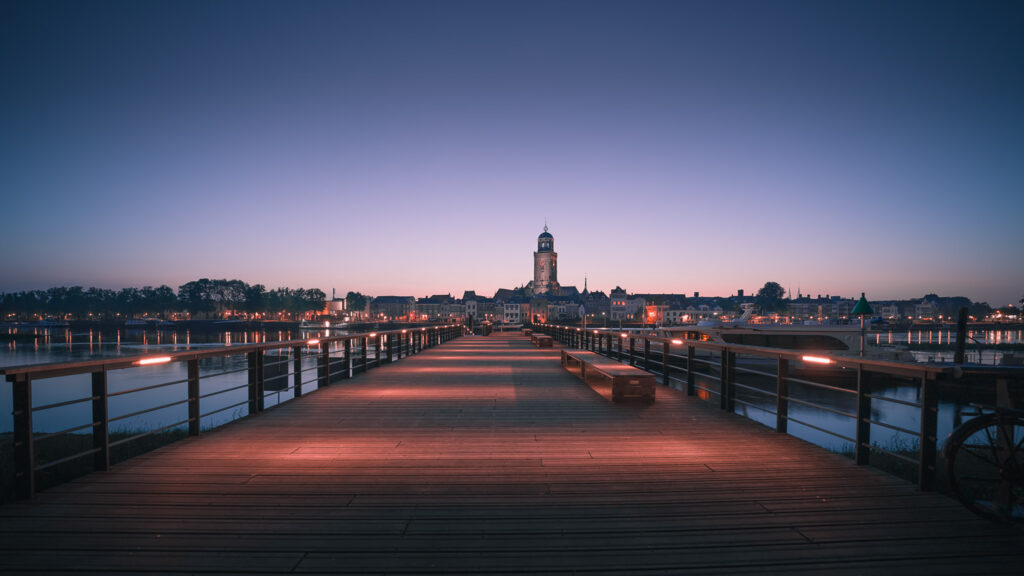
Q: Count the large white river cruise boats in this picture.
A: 1